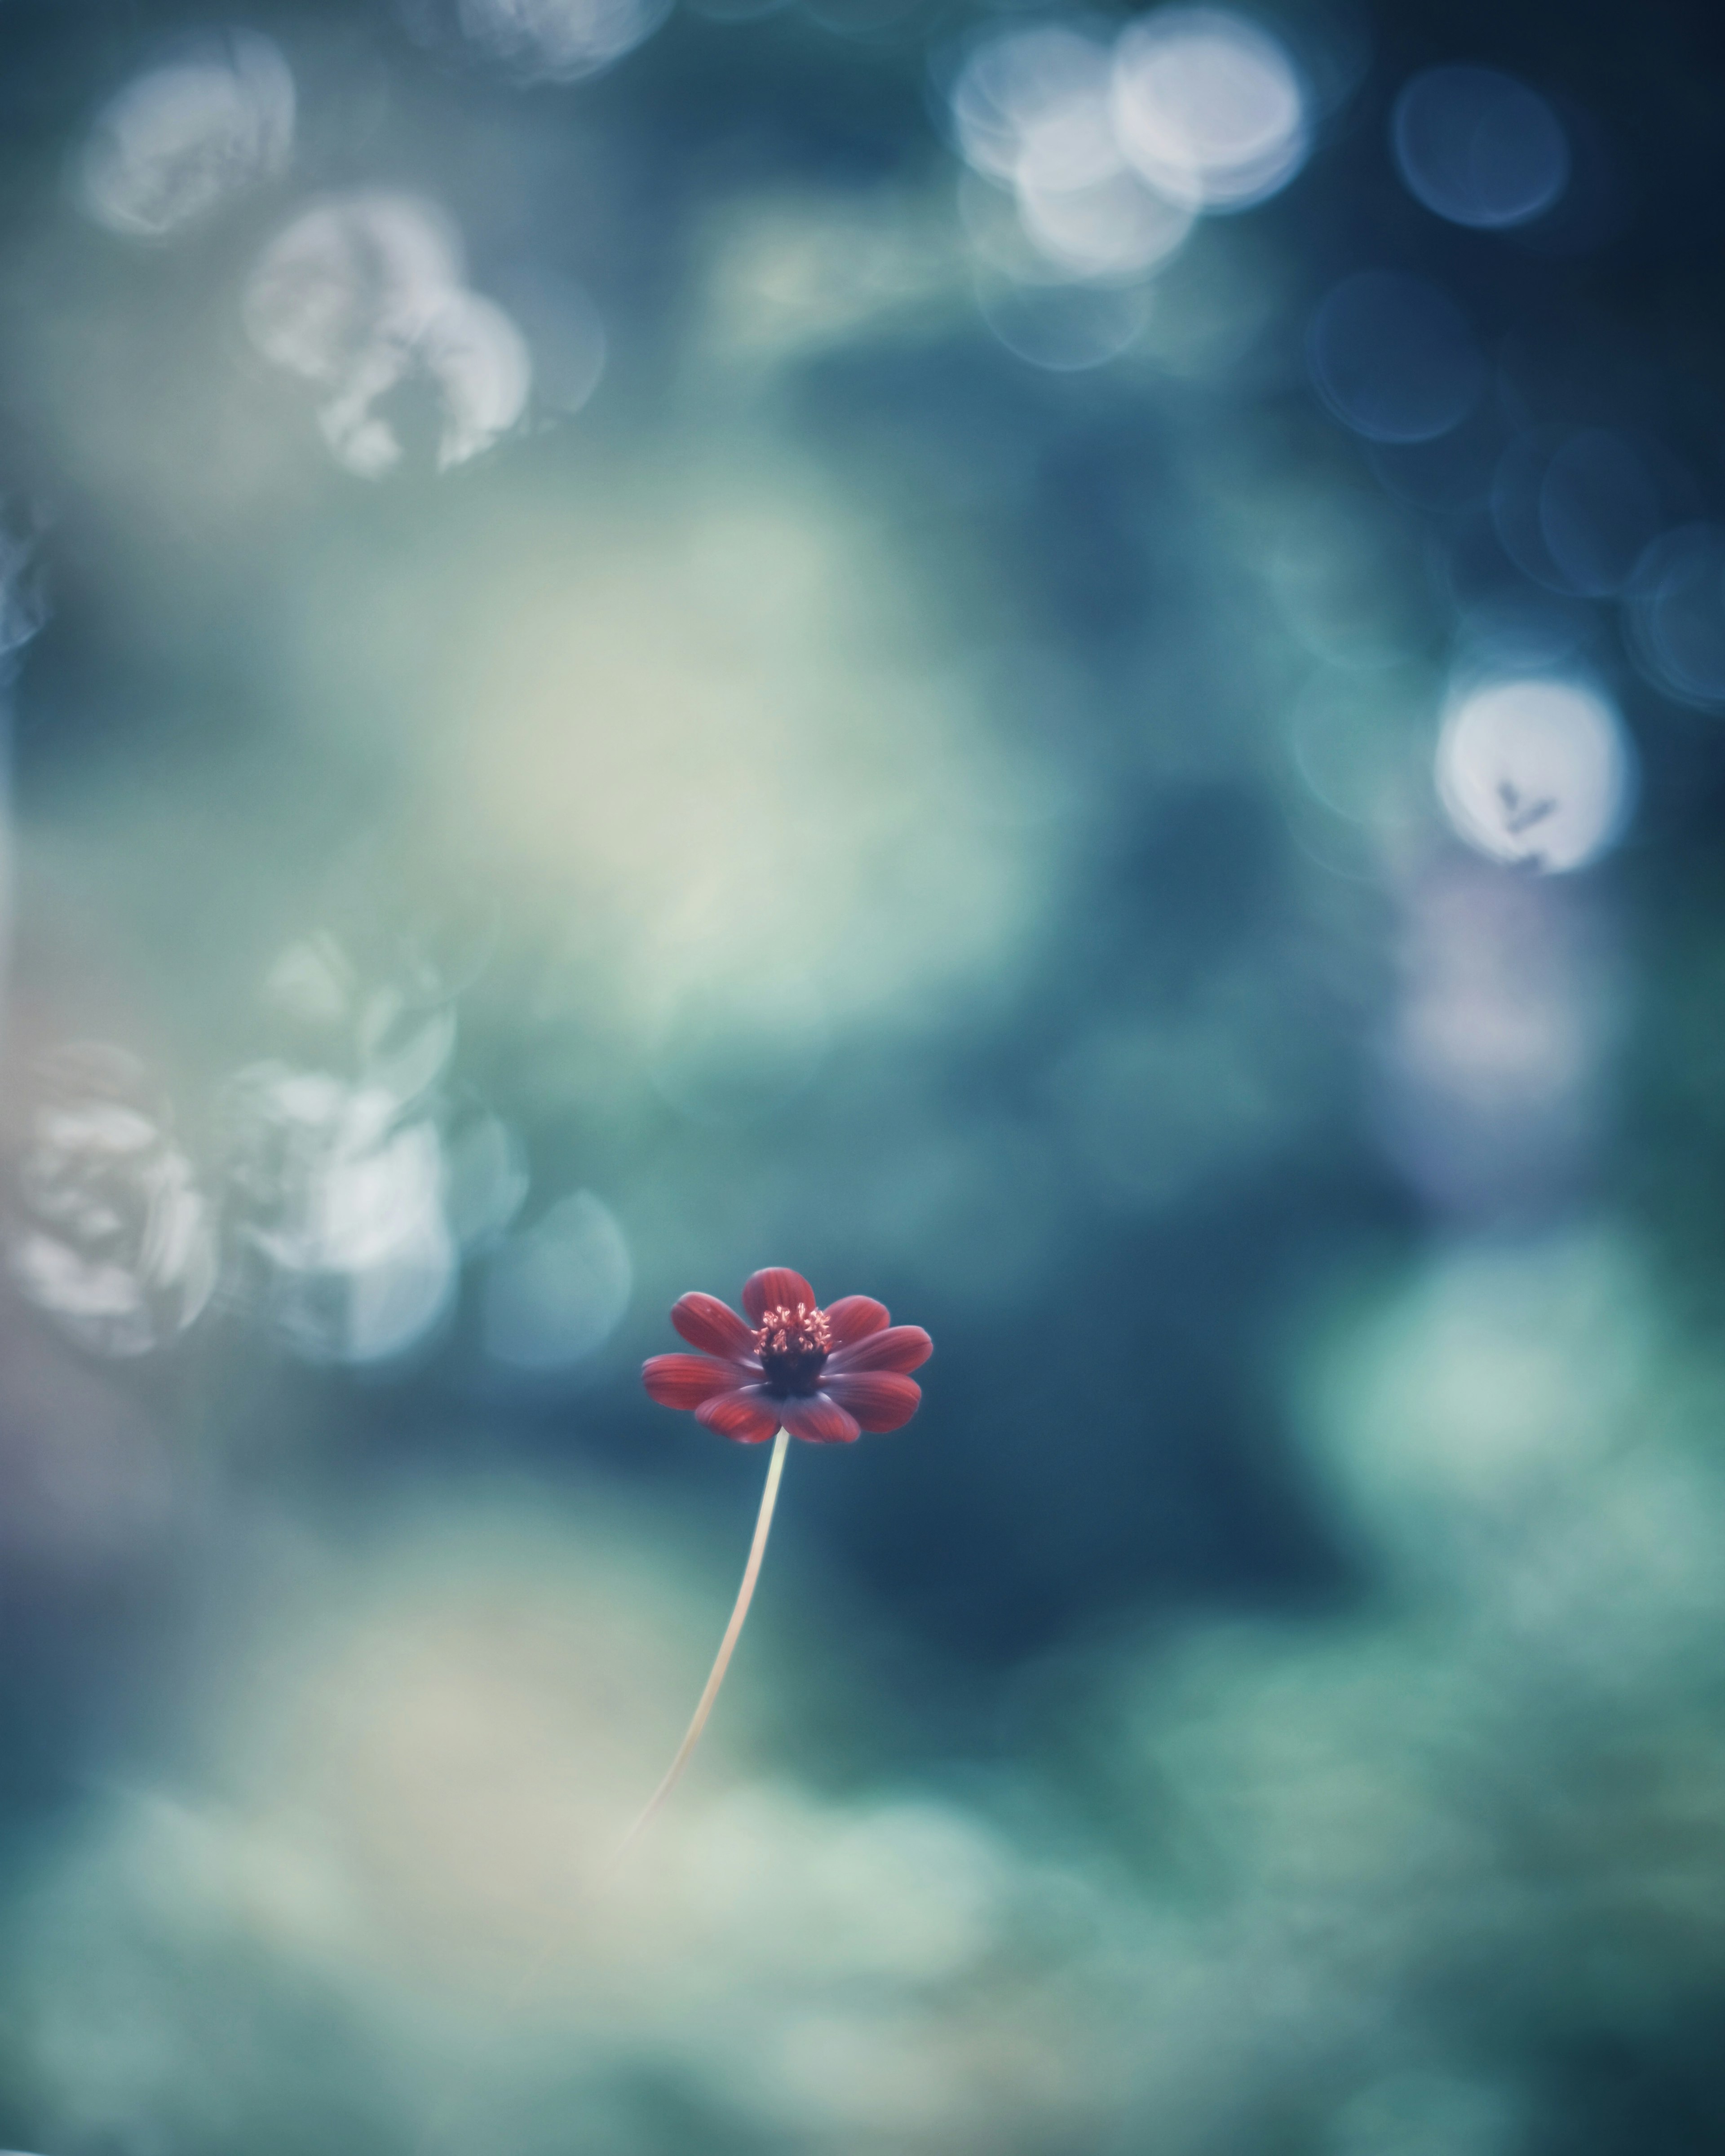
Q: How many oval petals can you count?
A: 8